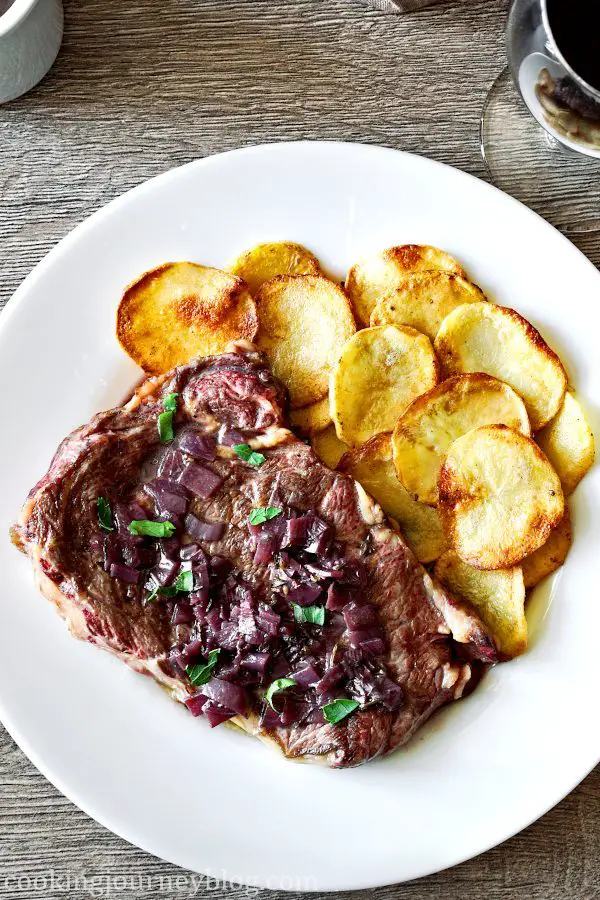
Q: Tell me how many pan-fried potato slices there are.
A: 15